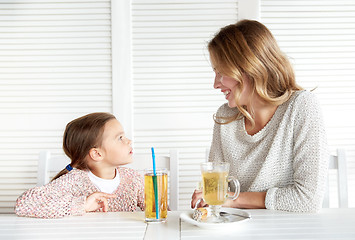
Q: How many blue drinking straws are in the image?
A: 1